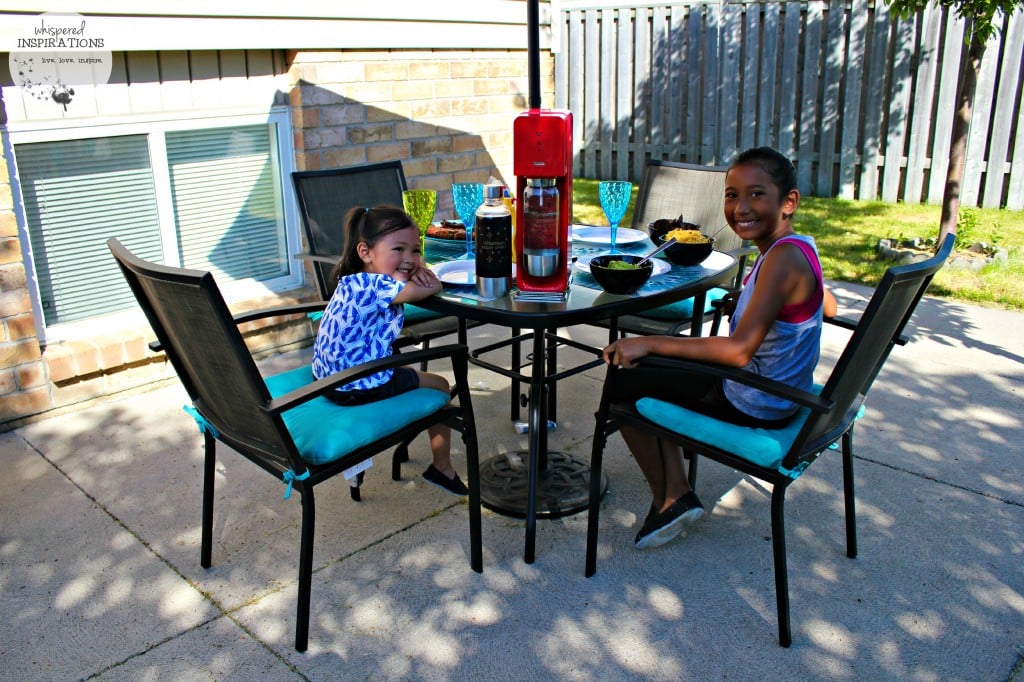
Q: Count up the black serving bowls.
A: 3